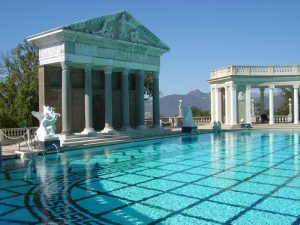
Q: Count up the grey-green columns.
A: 6